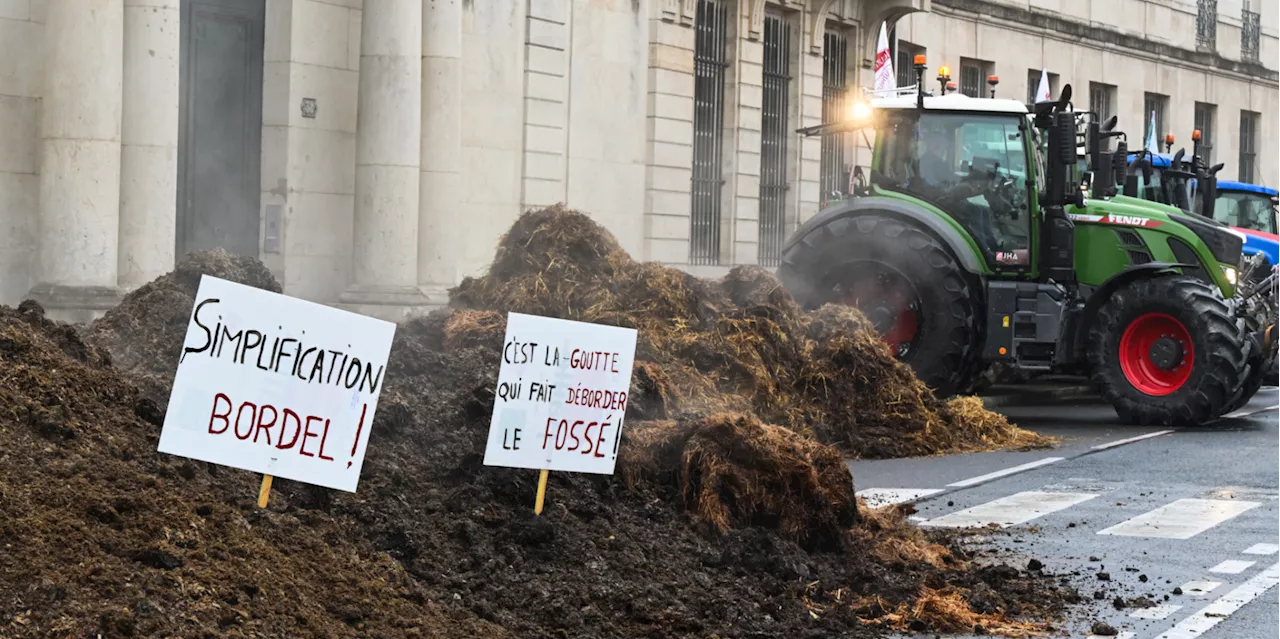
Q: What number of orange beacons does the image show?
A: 6